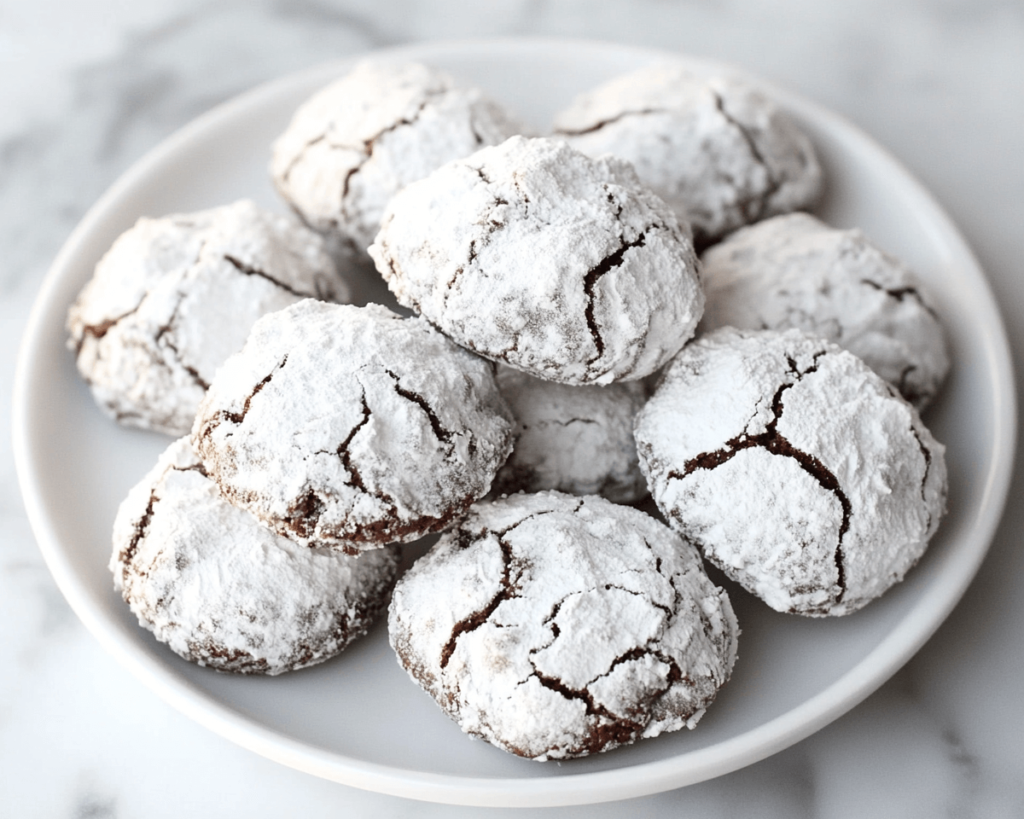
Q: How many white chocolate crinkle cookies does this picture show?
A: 10